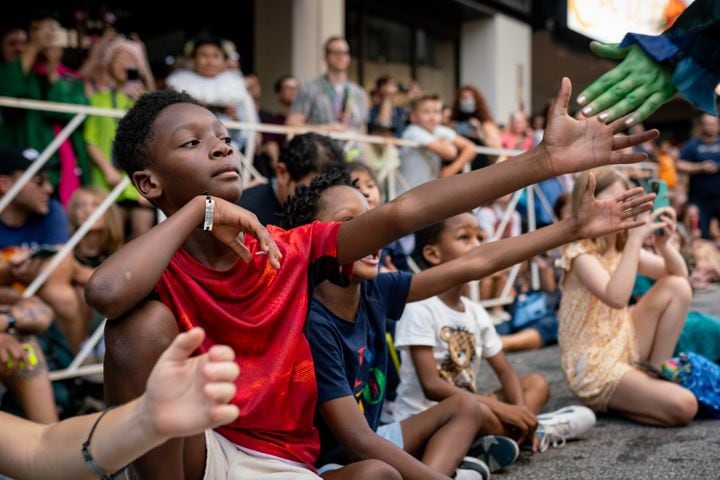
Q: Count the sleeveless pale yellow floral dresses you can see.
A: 1